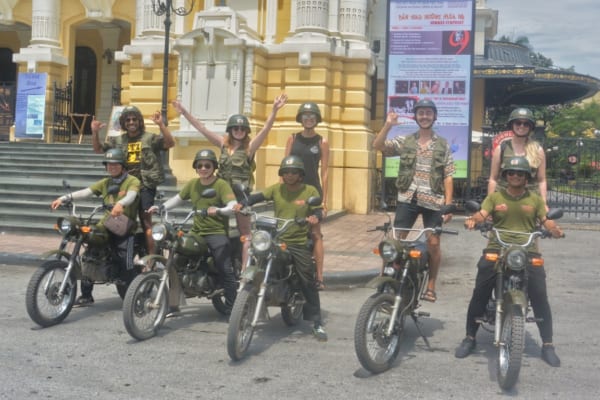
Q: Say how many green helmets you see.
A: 9